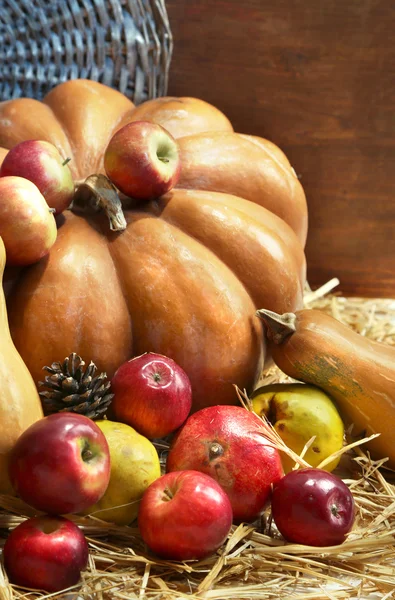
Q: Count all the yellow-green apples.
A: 2